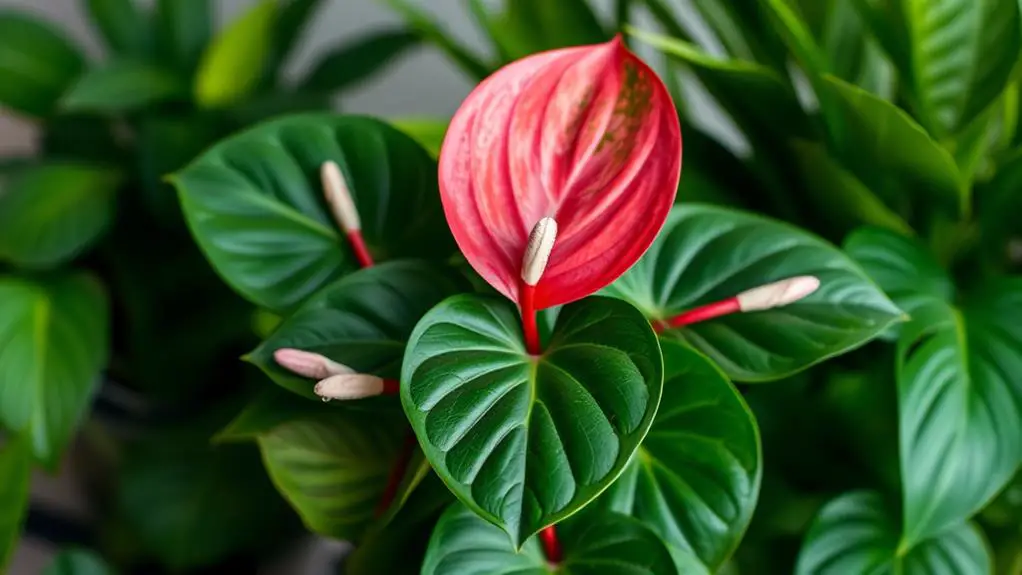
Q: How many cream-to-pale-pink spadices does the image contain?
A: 5